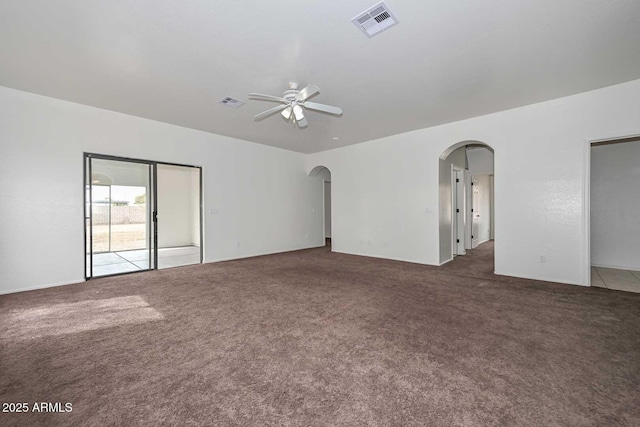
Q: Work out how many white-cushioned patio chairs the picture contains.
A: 0